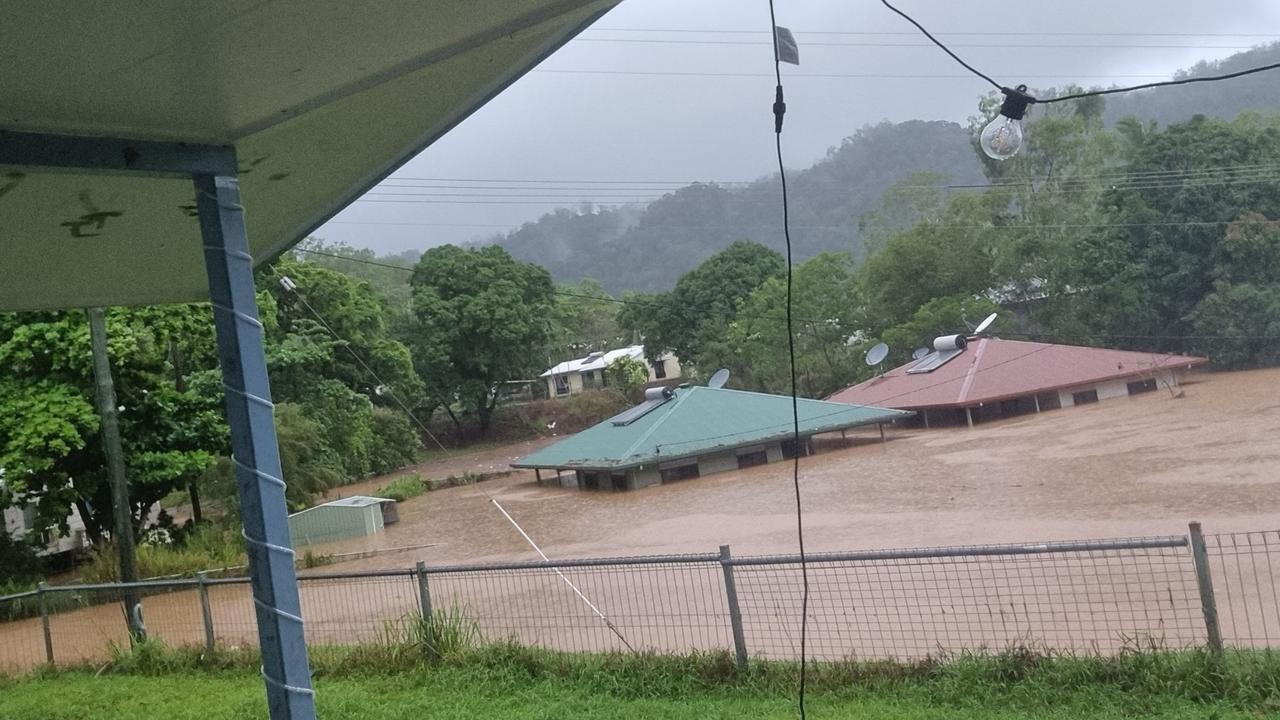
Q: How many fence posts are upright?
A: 5